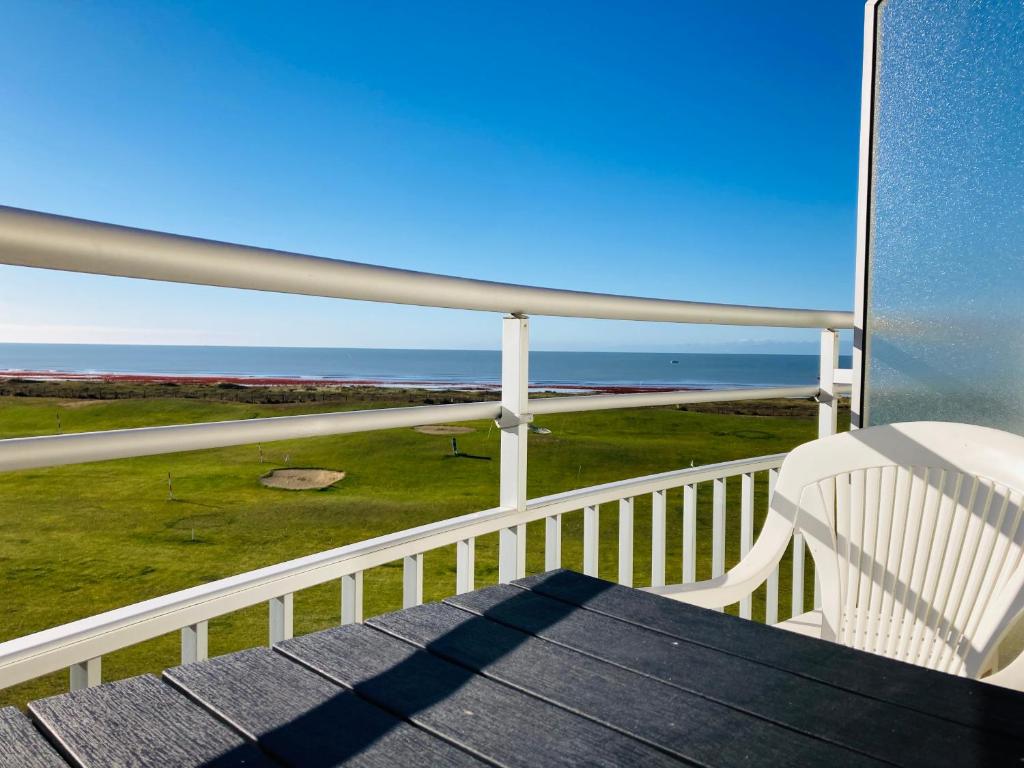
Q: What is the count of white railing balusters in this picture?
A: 15